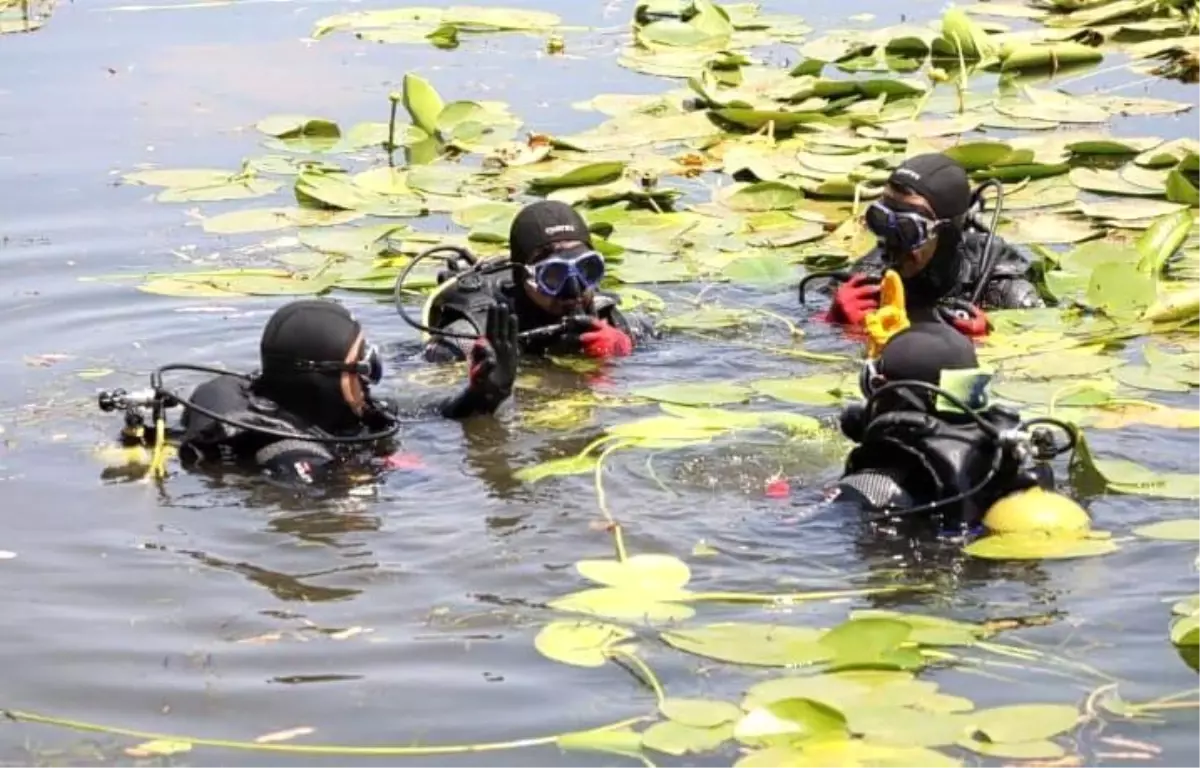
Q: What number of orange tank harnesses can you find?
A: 0